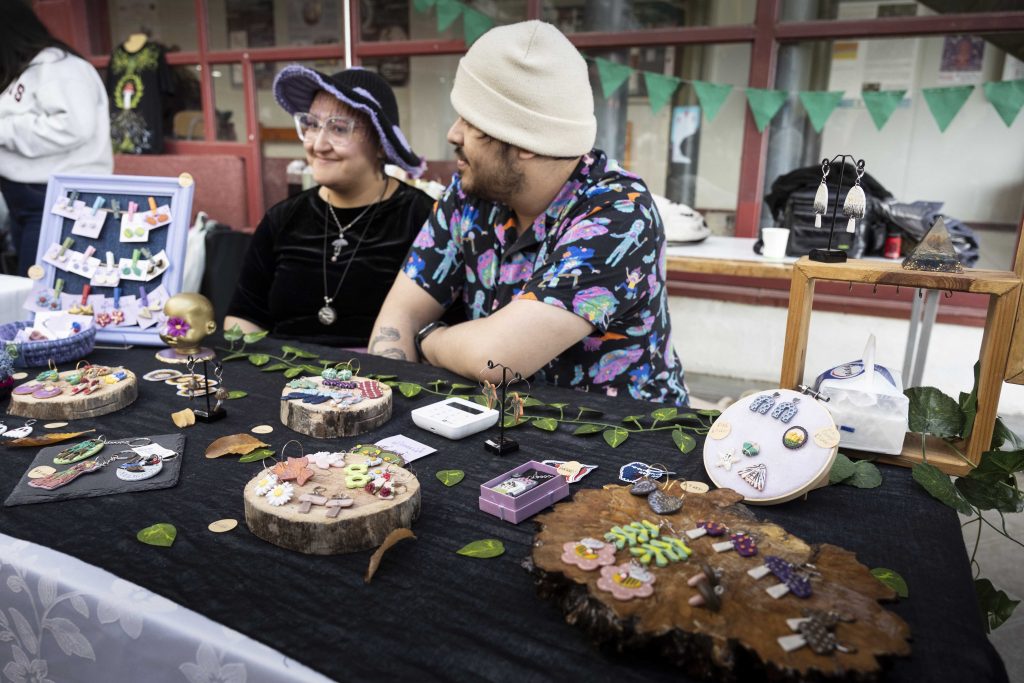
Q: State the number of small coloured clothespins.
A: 14